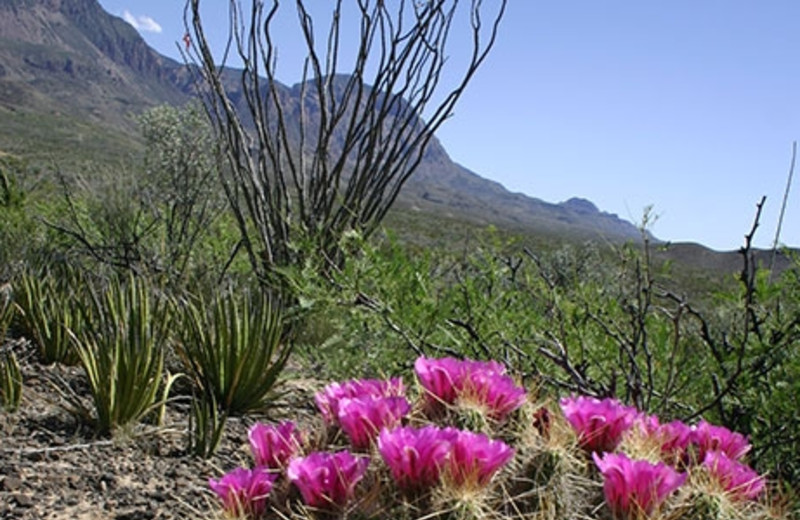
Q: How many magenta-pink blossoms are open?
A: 14